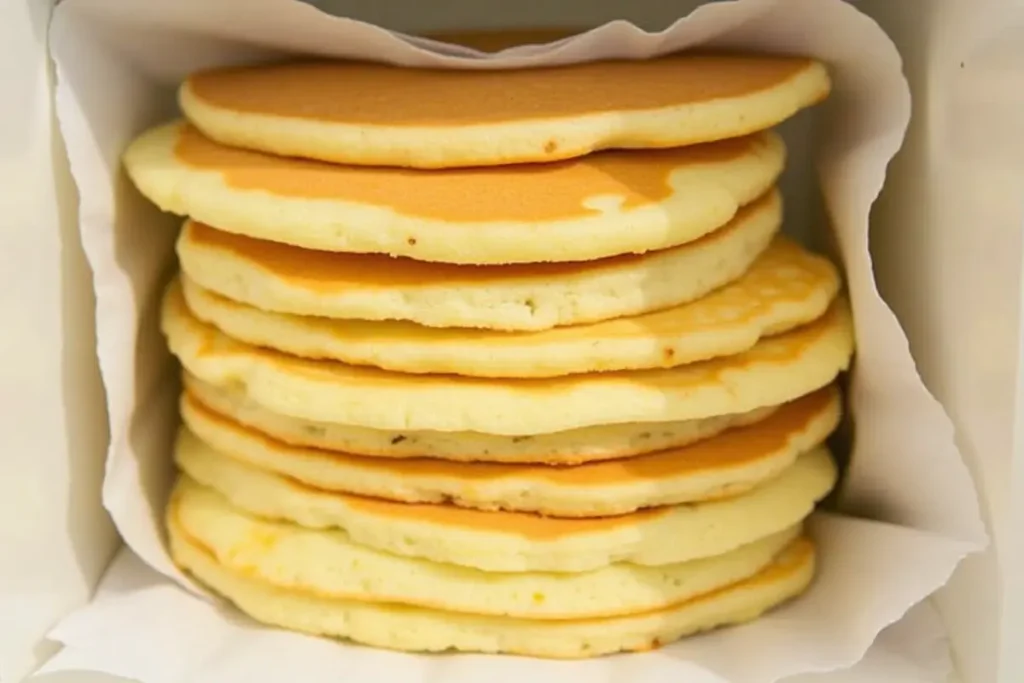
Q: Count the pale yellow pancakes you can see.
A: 10